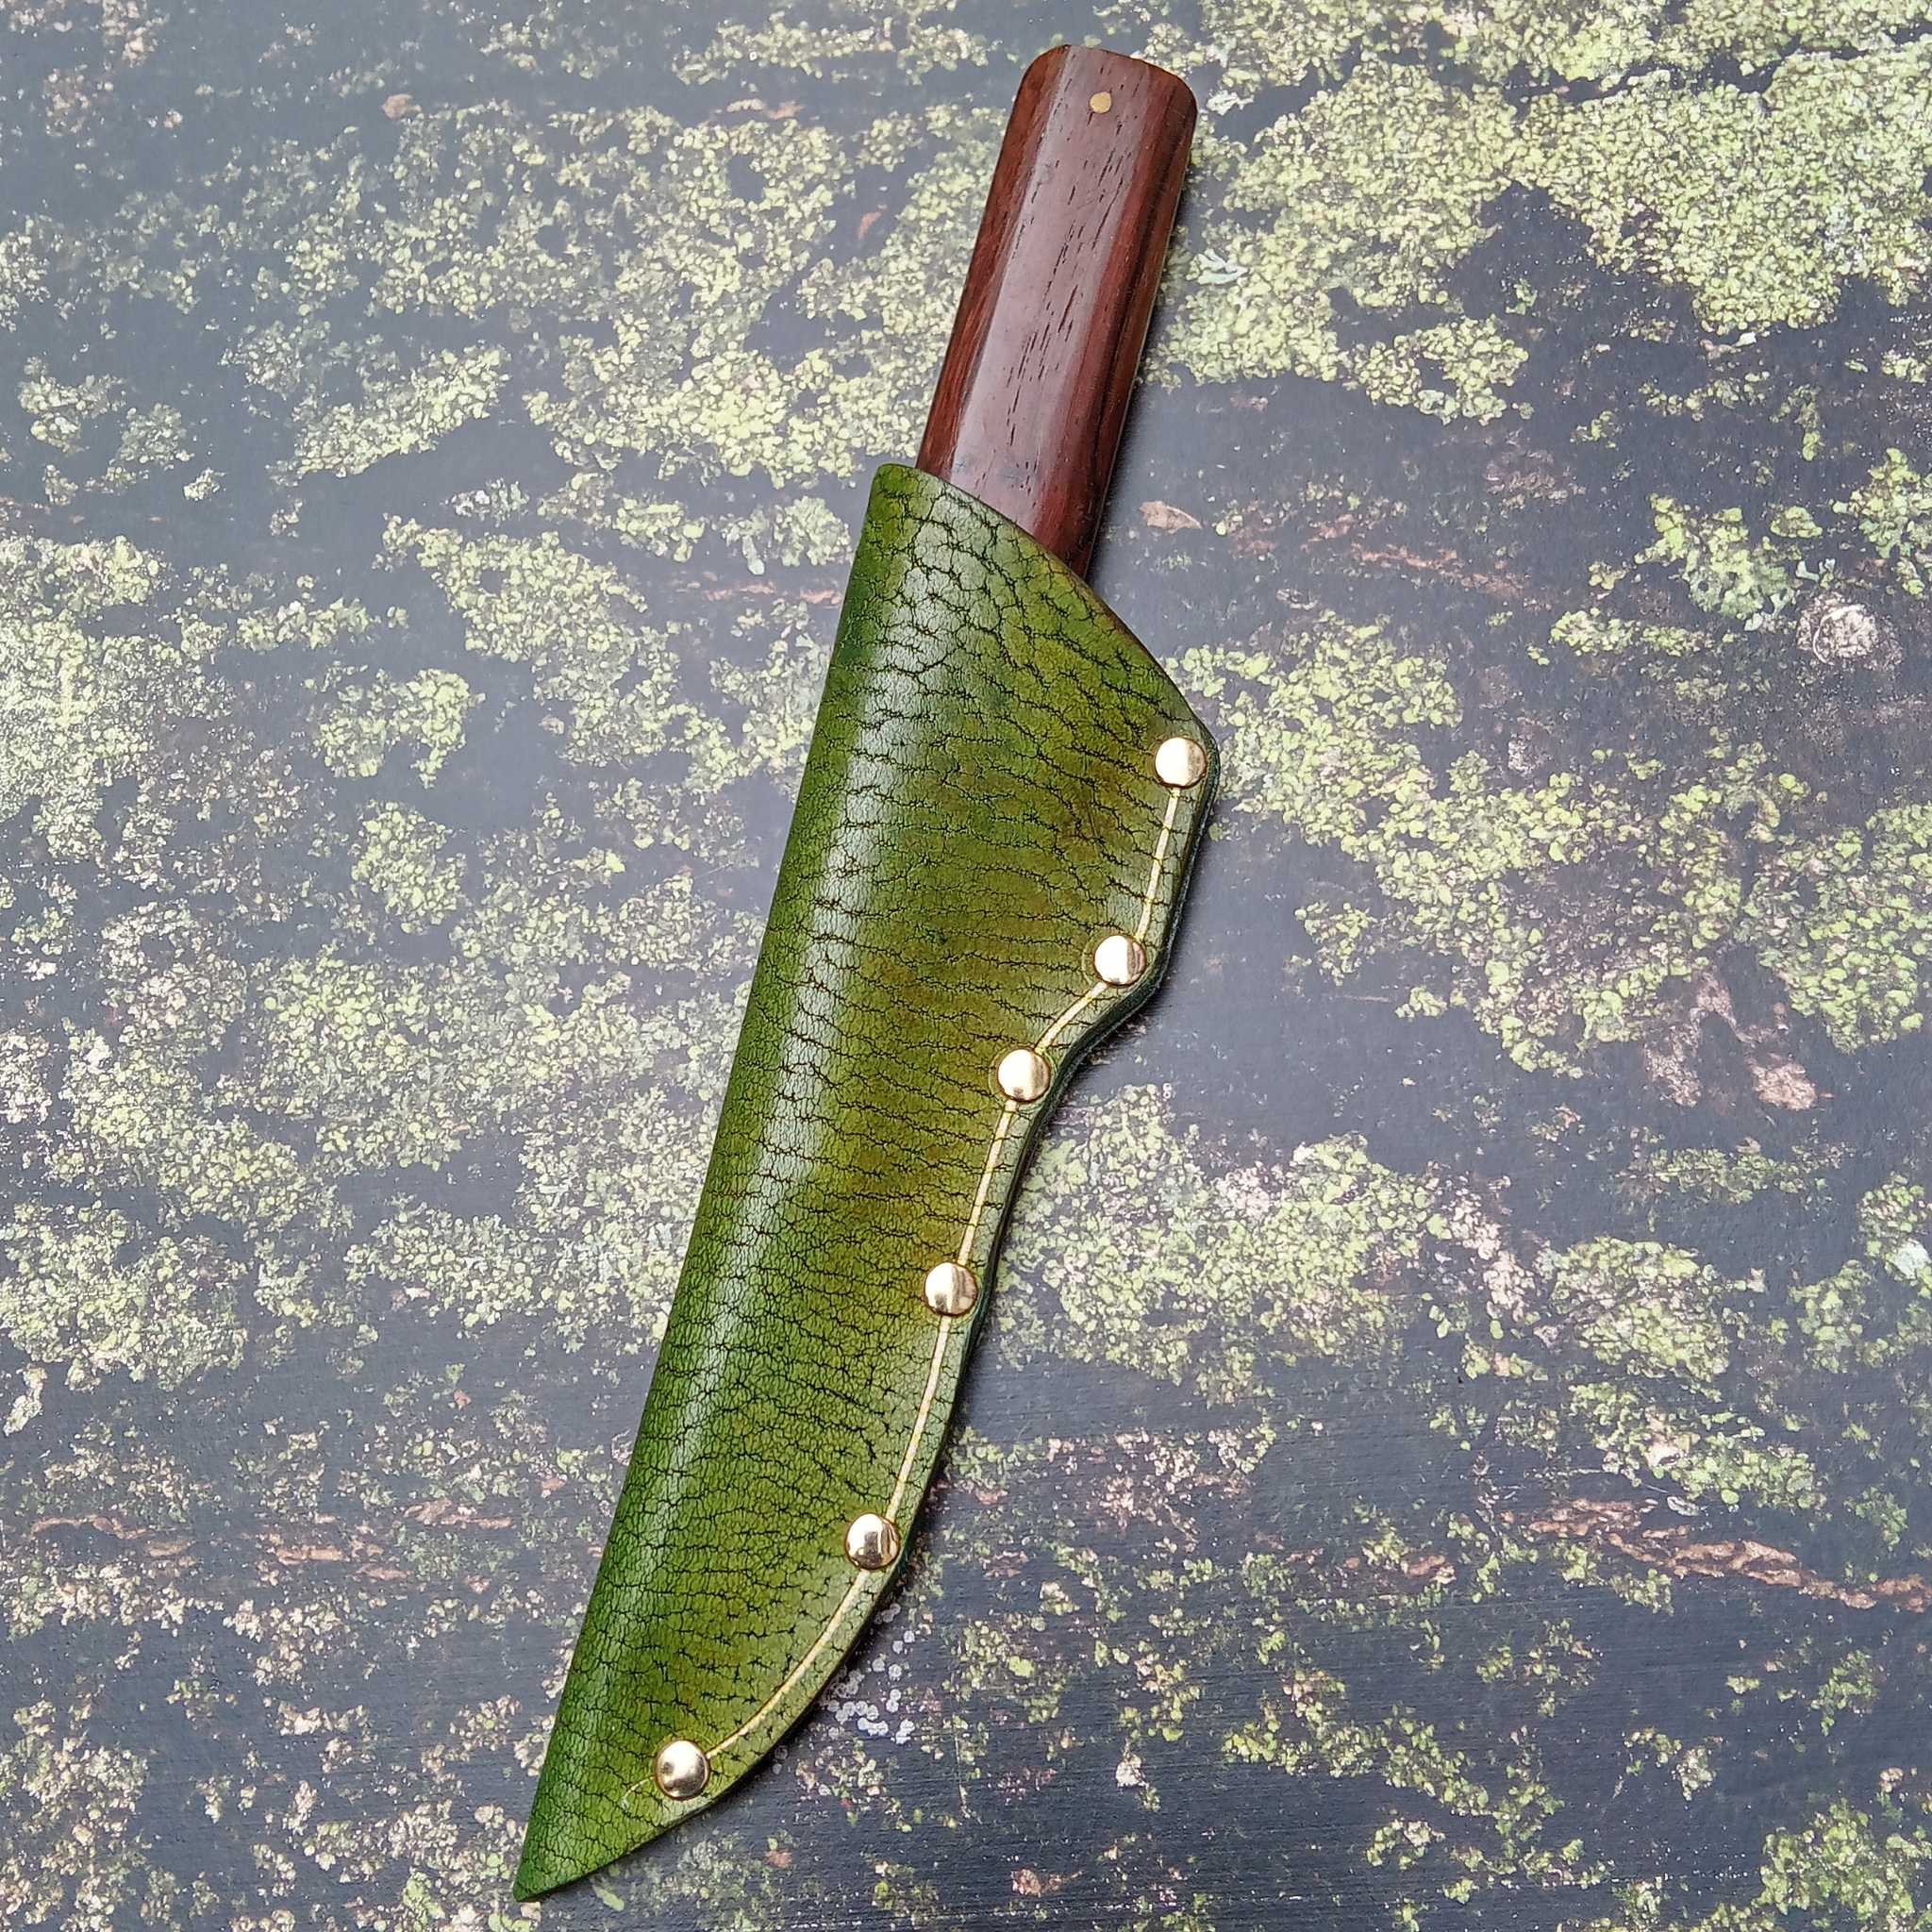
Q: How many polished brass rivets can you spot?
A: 6